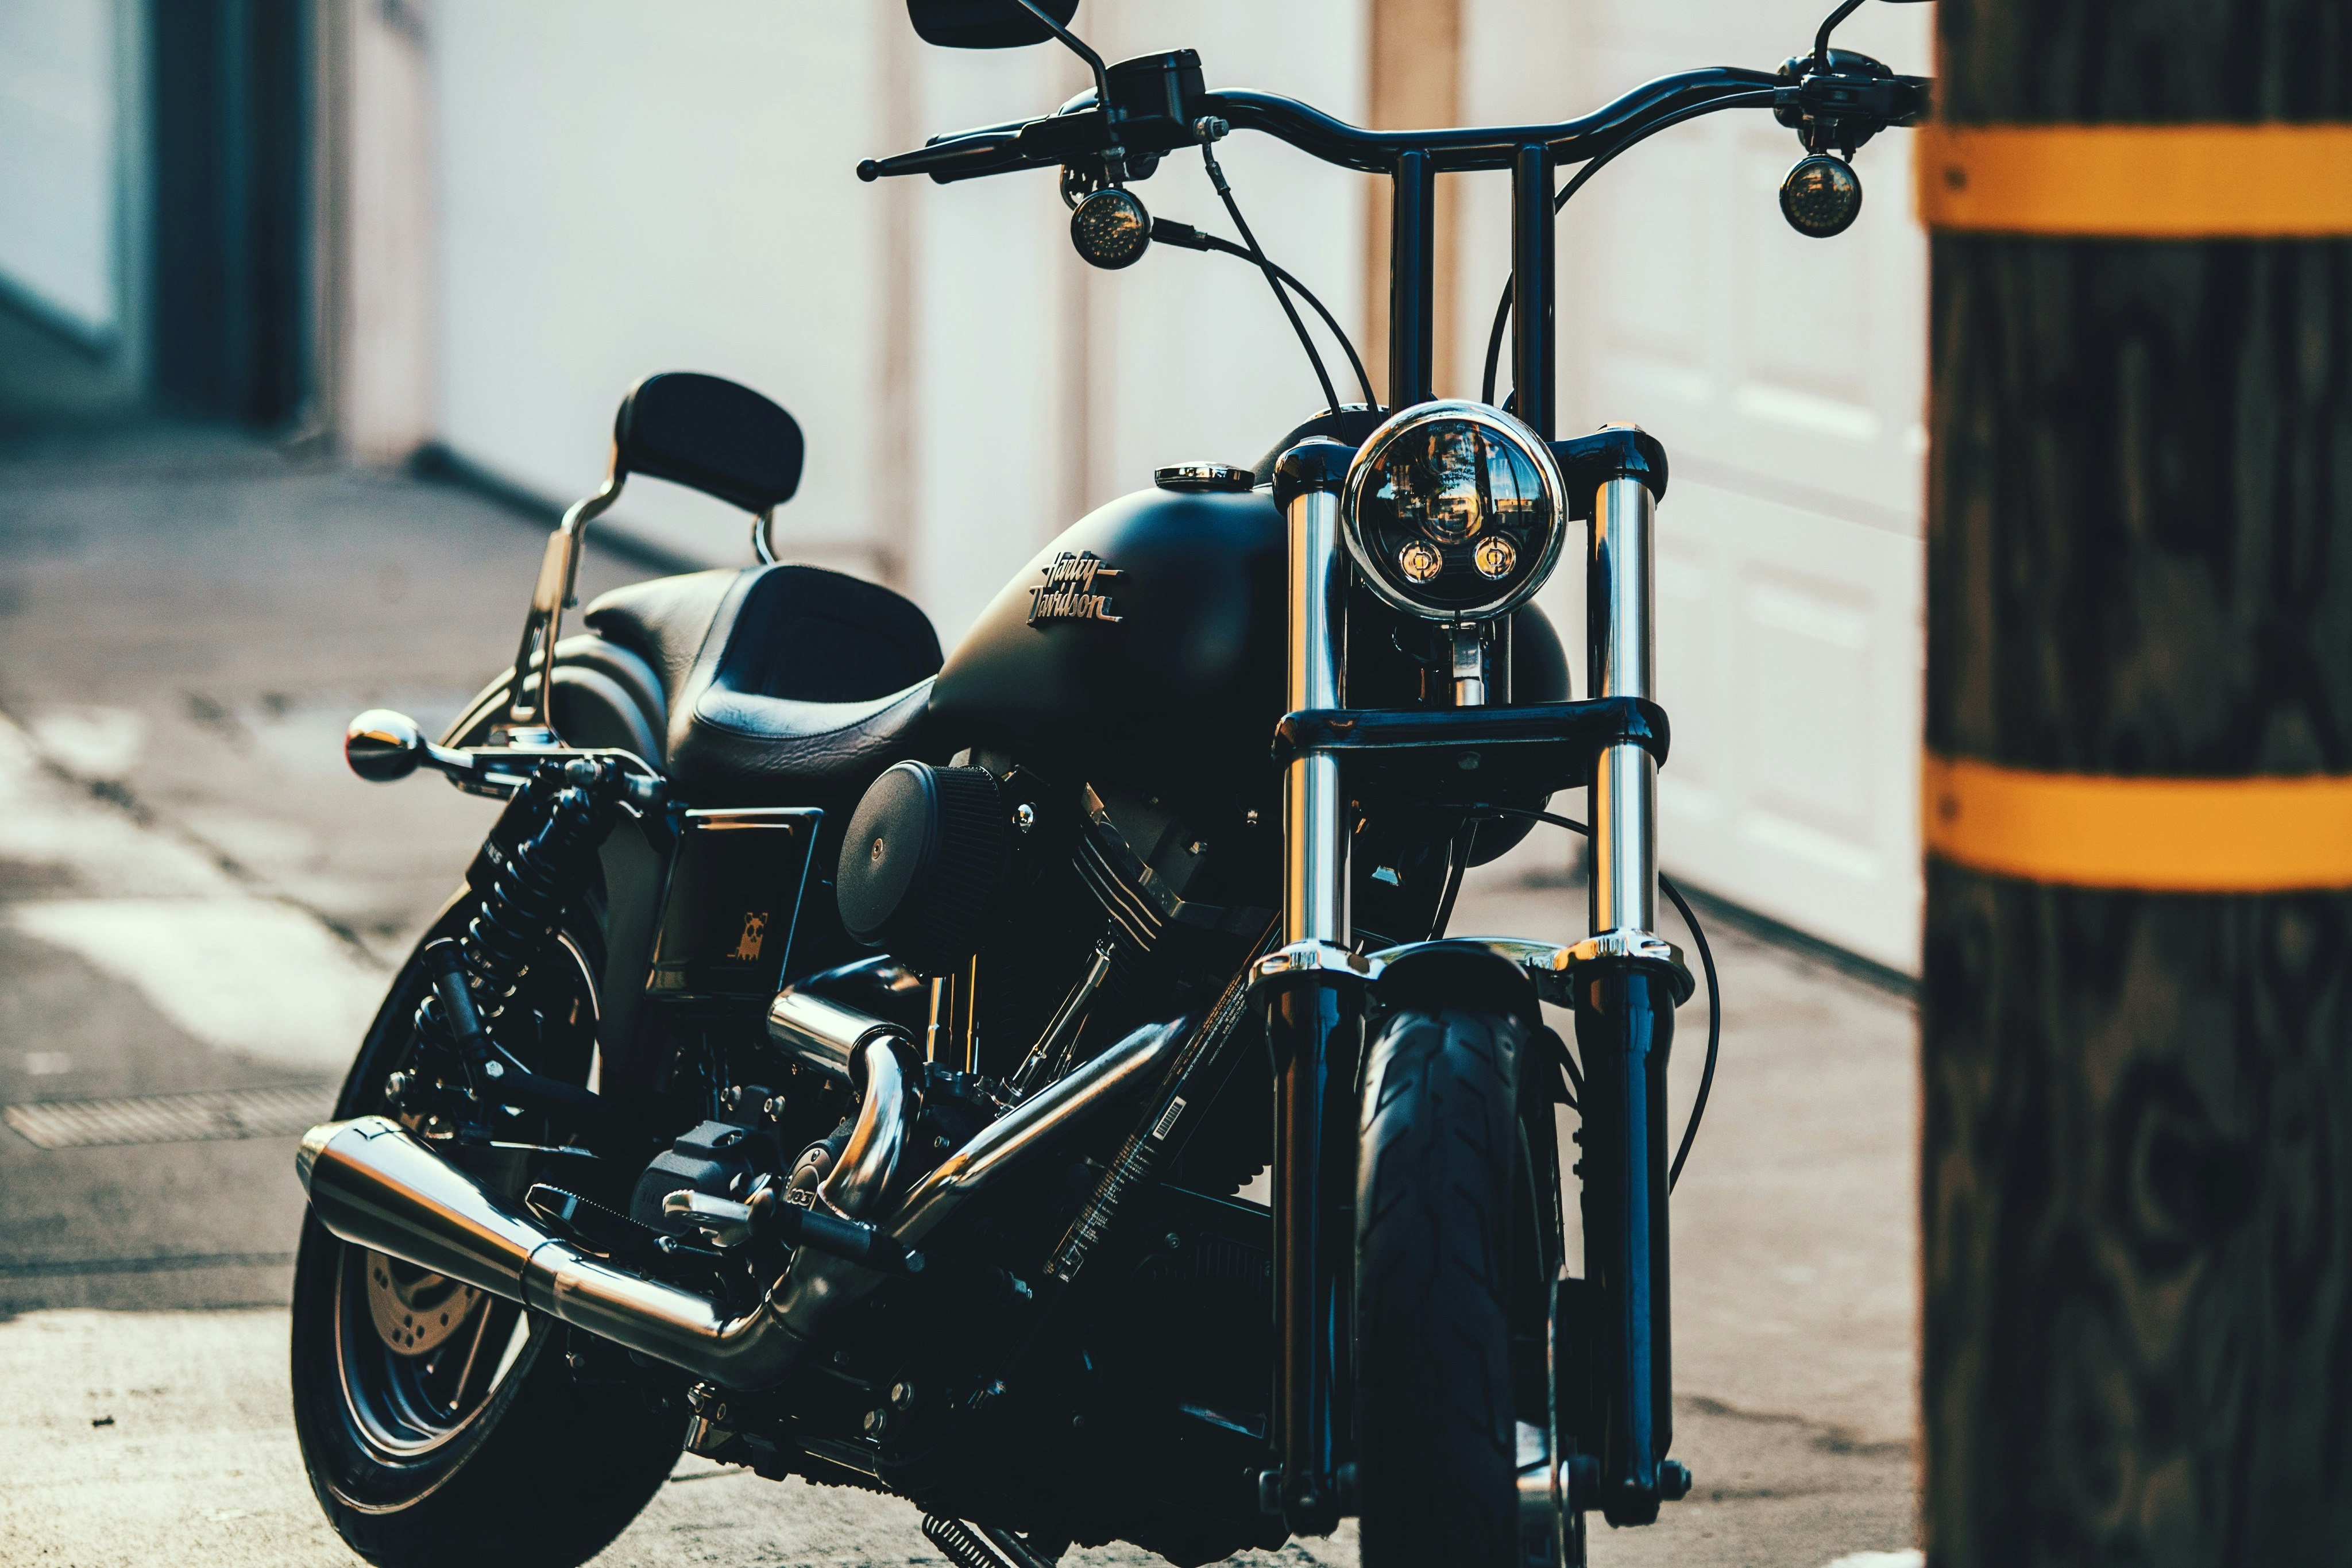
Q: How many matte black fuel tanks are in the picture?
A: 1